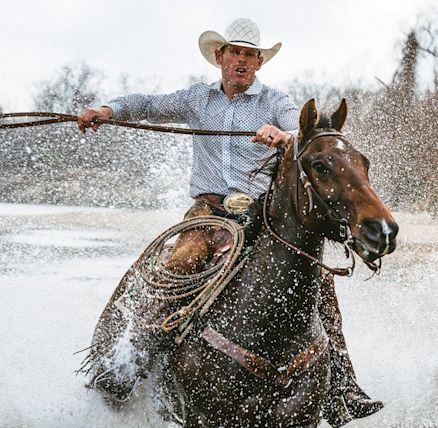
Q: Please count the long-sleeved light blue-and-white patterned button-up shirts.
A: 1